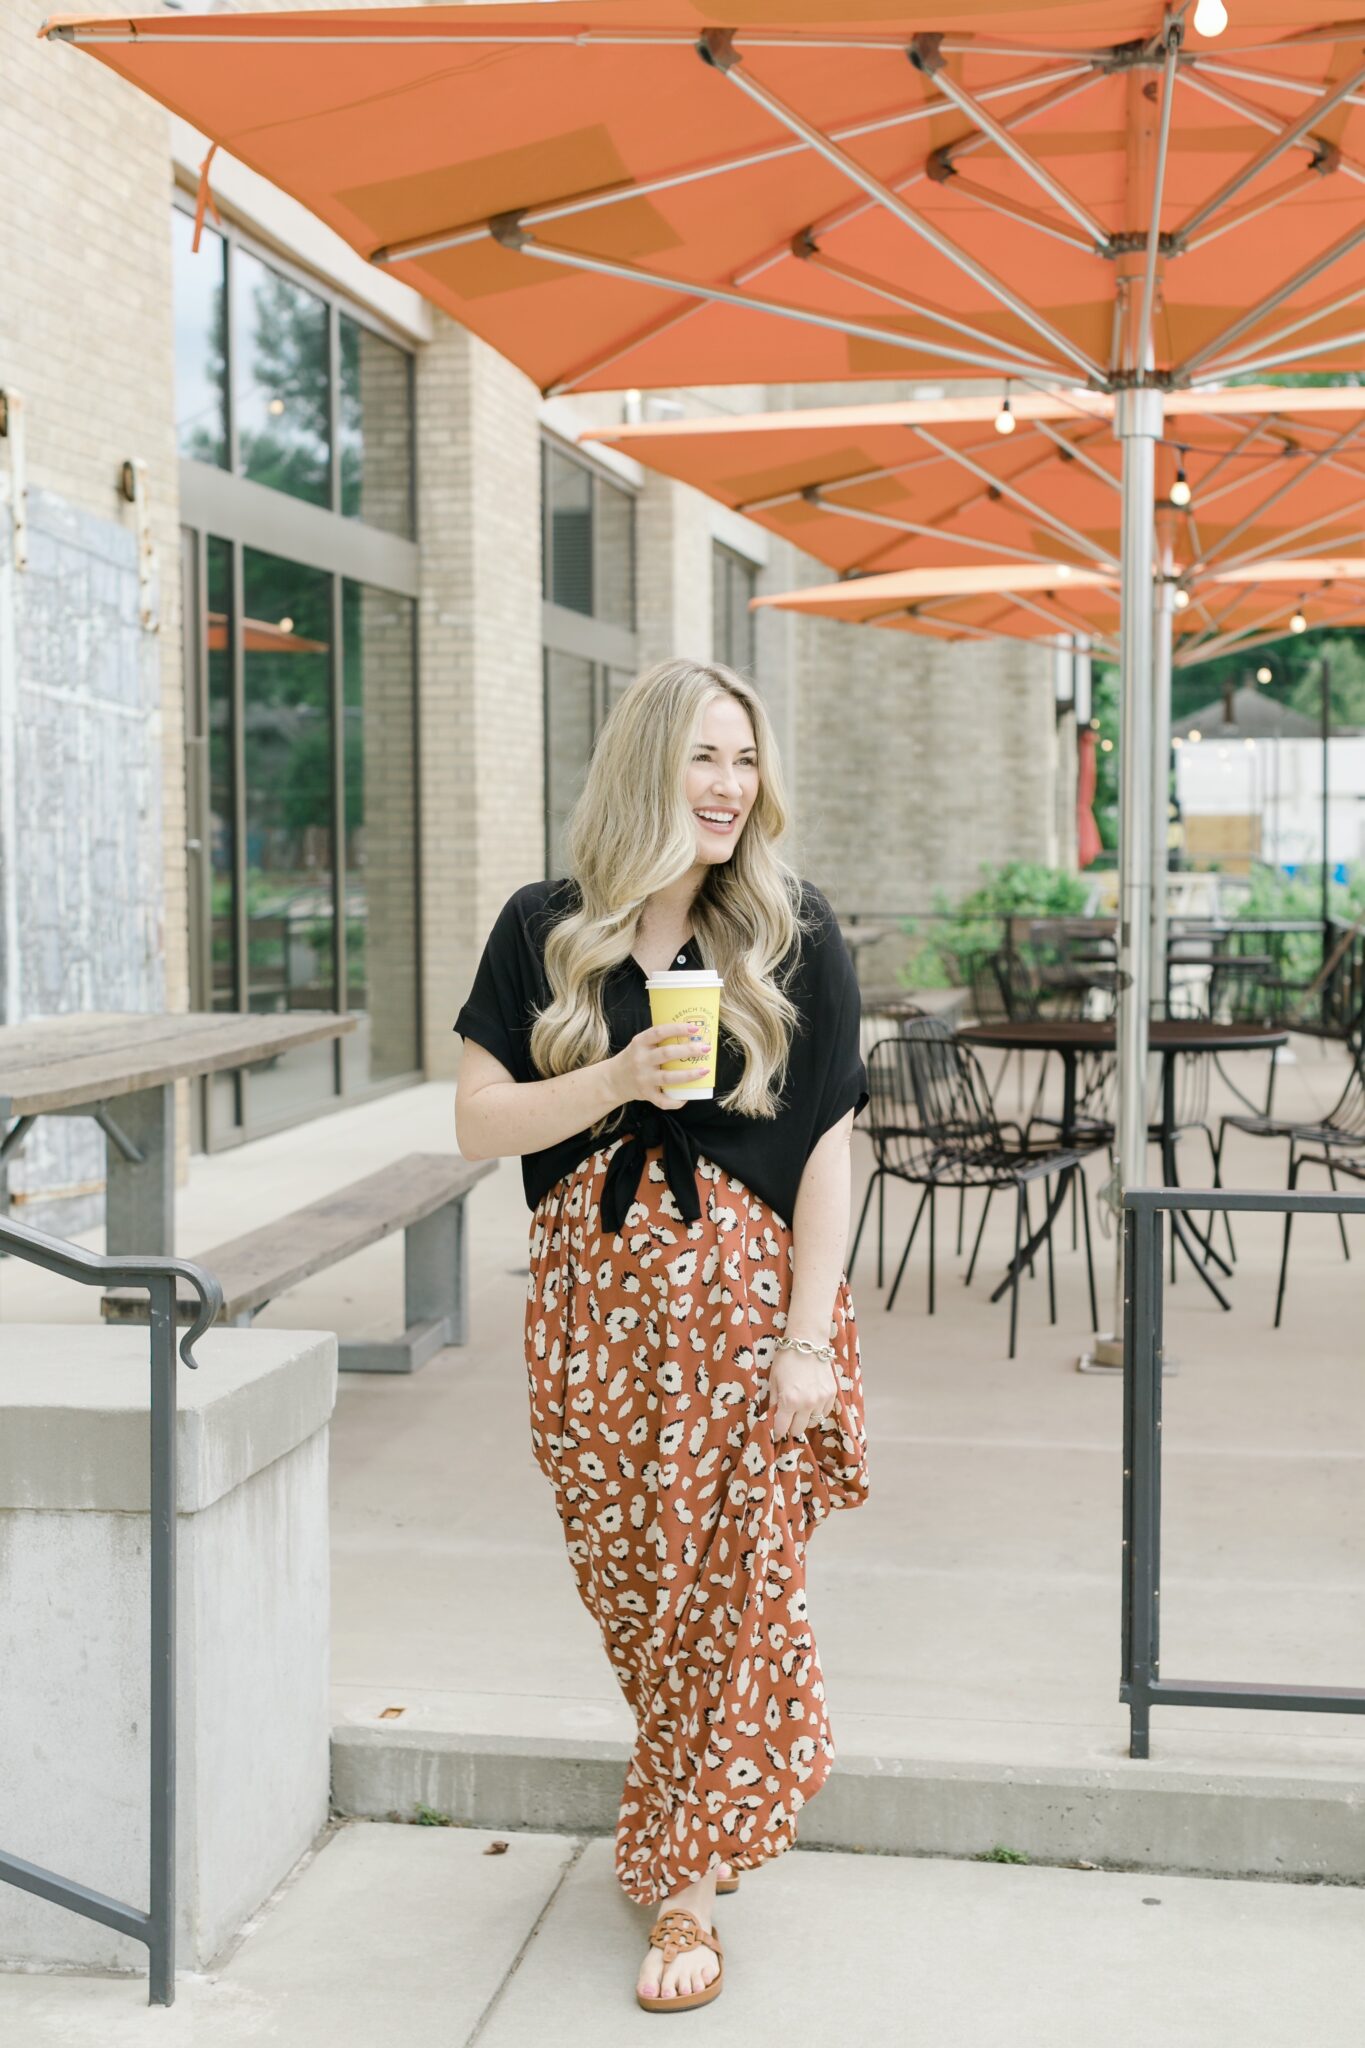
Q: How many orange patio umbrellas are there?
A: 3